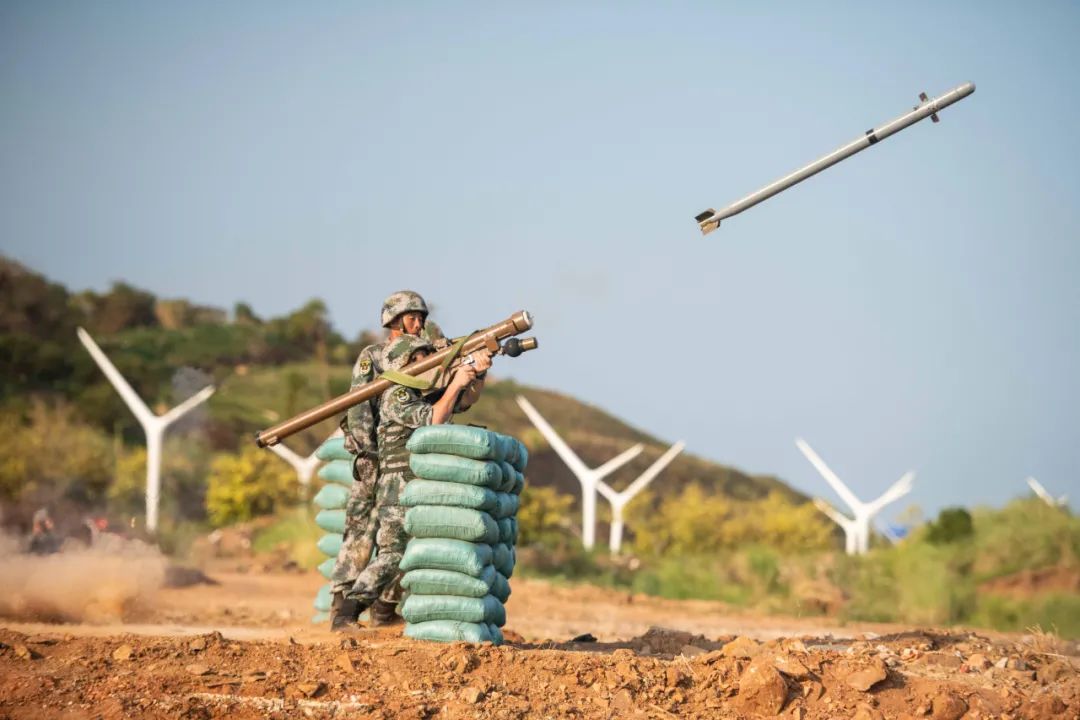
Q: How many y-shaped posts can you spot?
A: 7